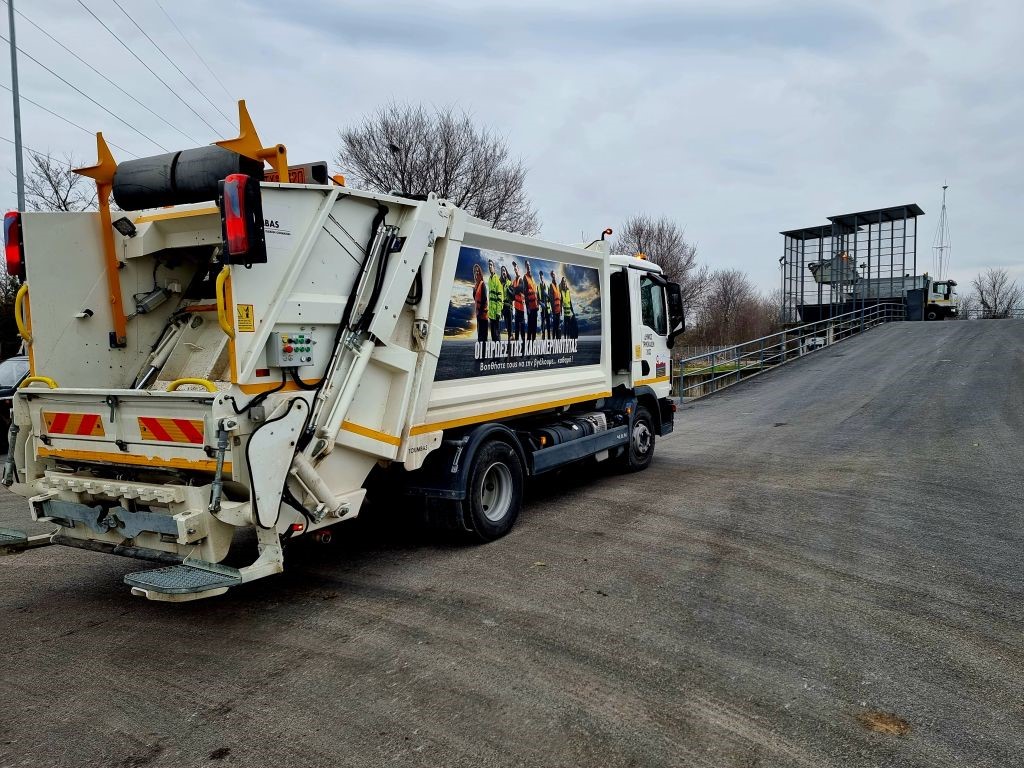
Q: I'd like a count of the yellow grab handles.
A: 4